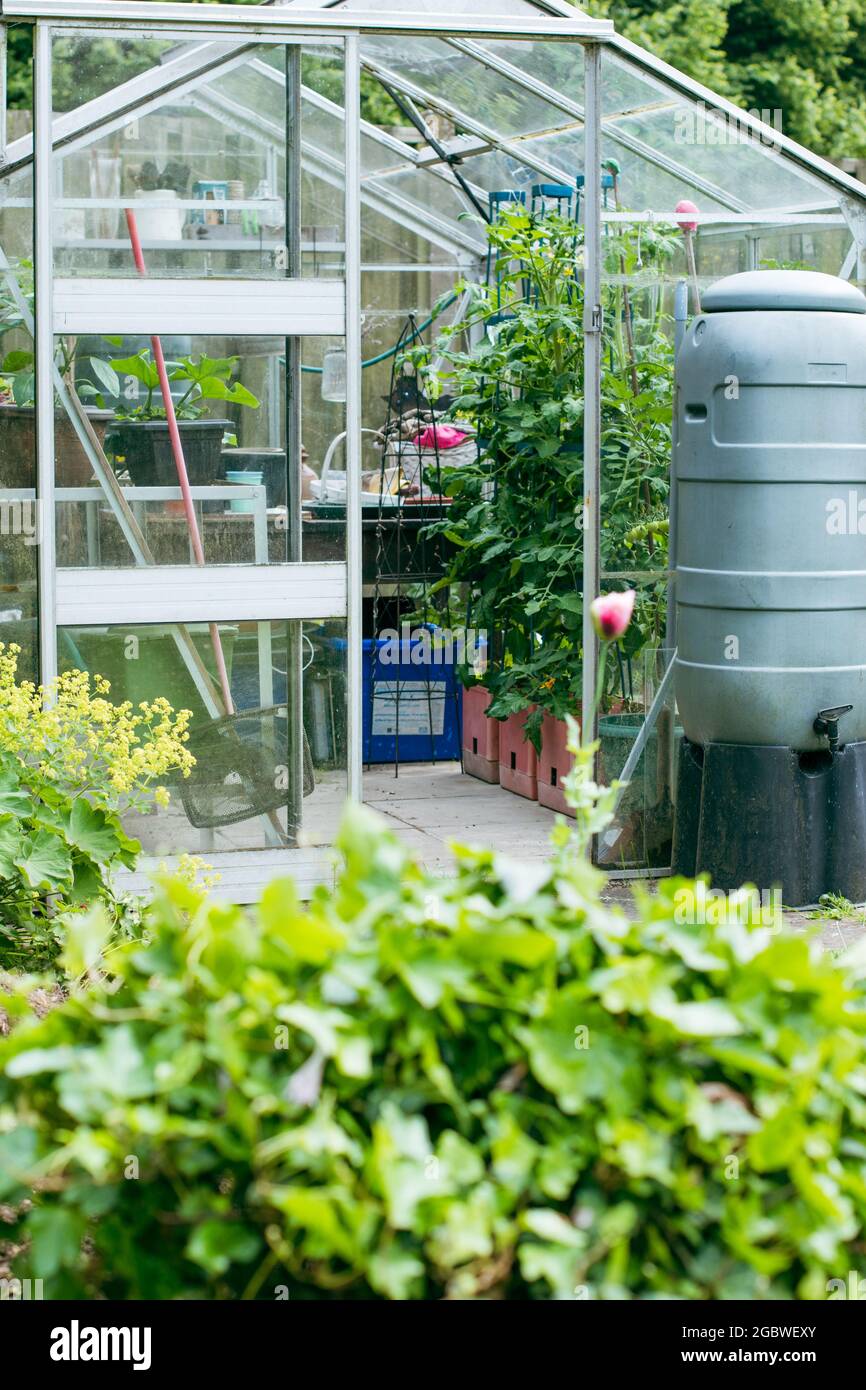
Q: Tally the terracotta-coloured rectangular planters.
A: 3